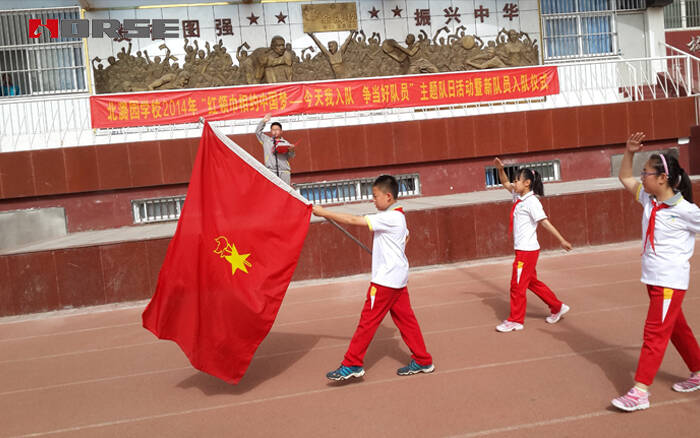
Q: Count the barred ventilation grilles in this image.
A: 3